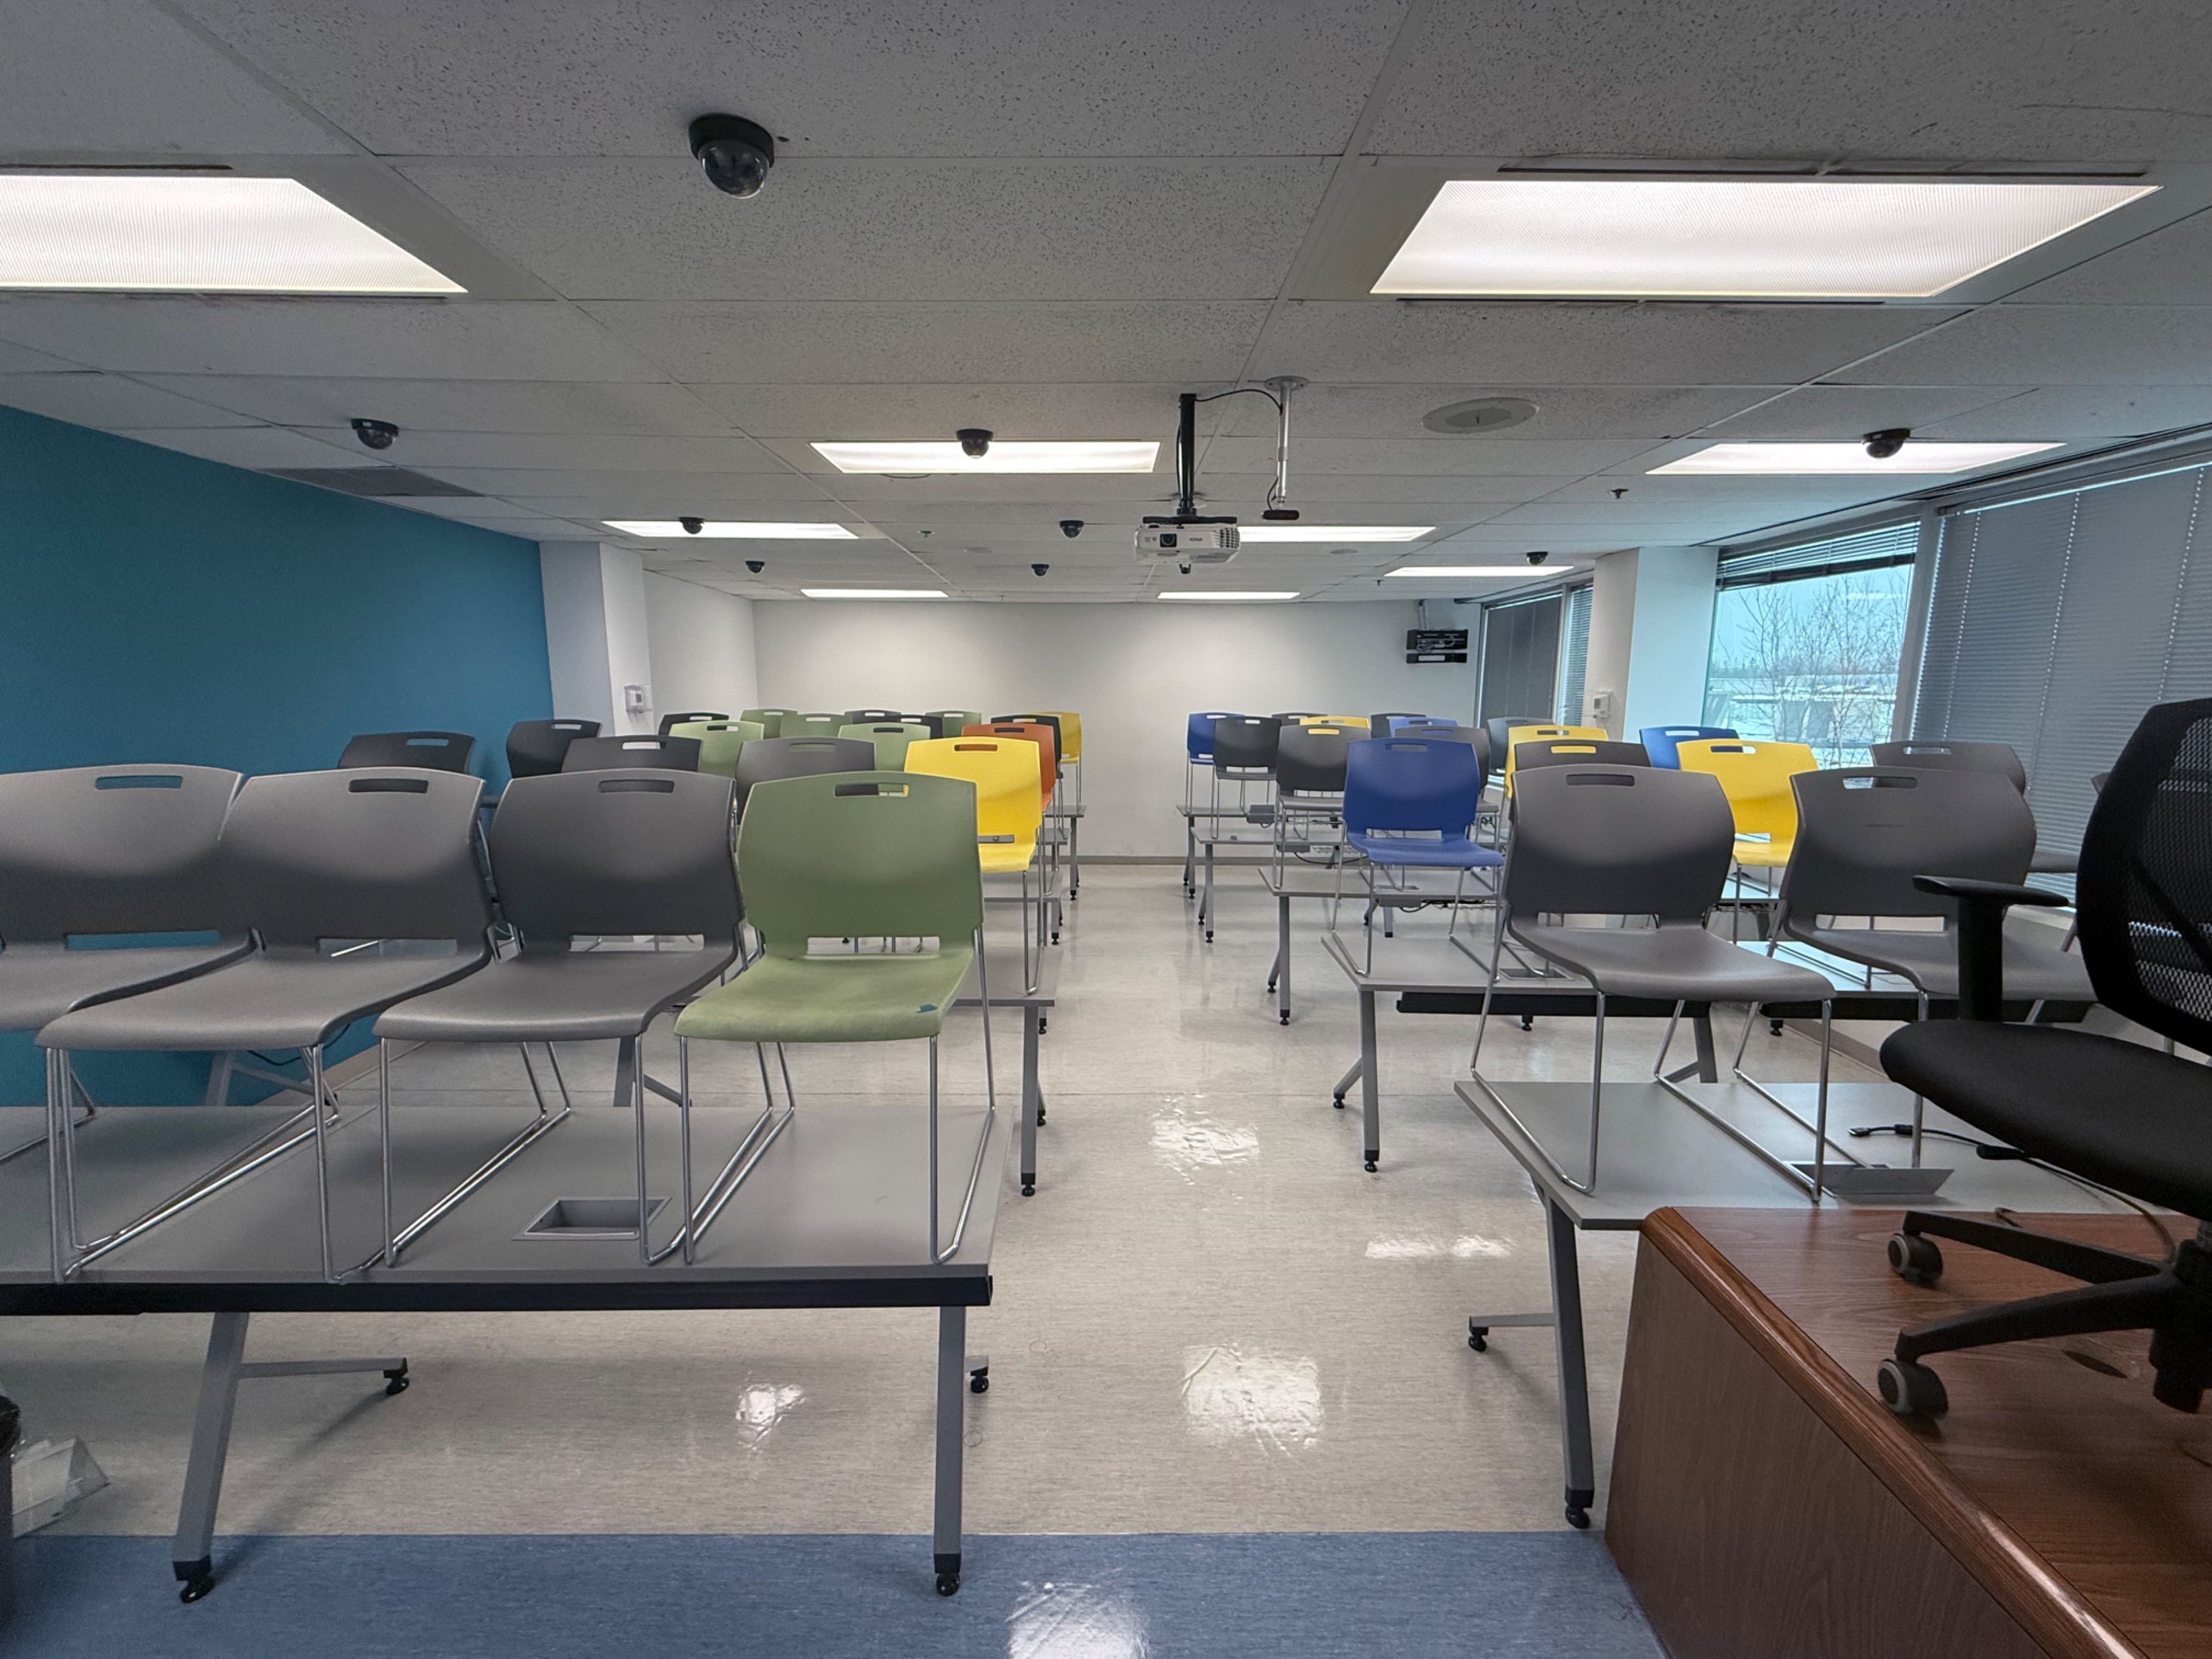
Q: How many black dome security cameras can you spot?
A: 9